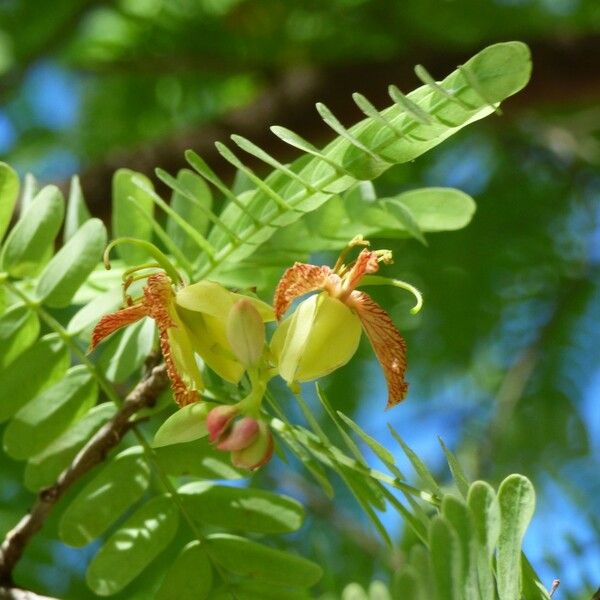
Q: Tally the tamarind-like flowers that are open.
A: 2